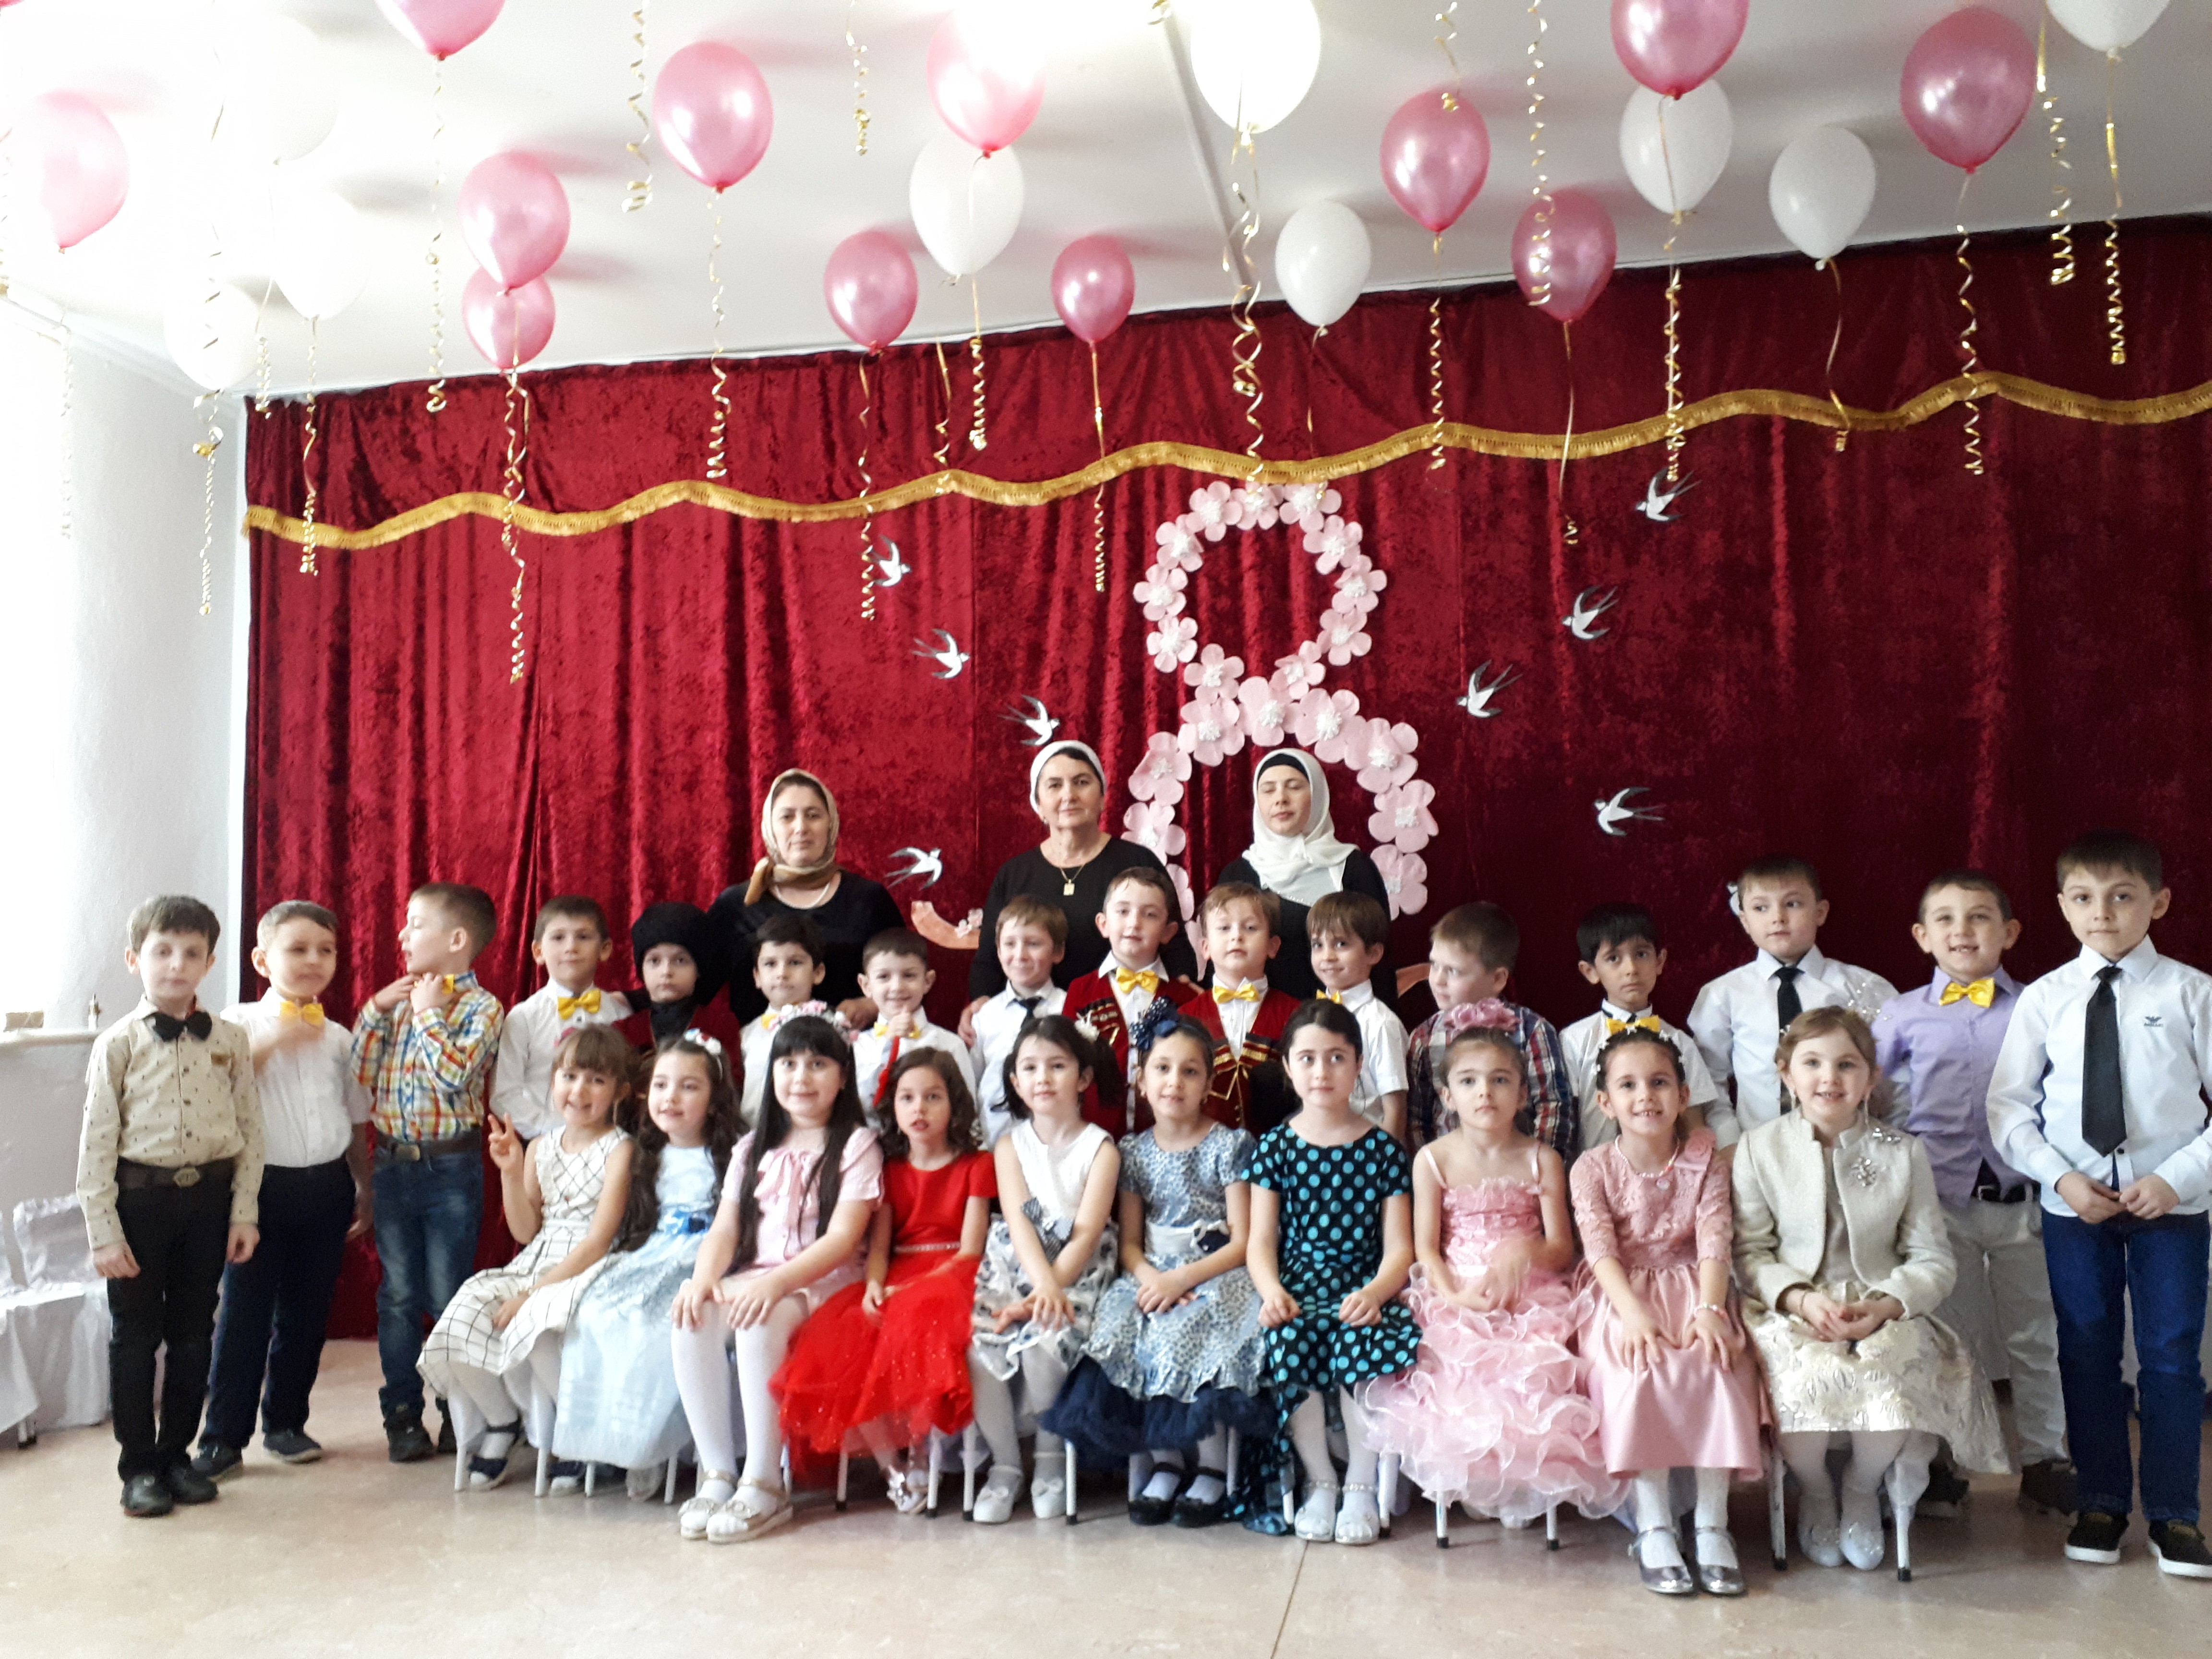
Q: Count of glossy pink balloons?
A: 12